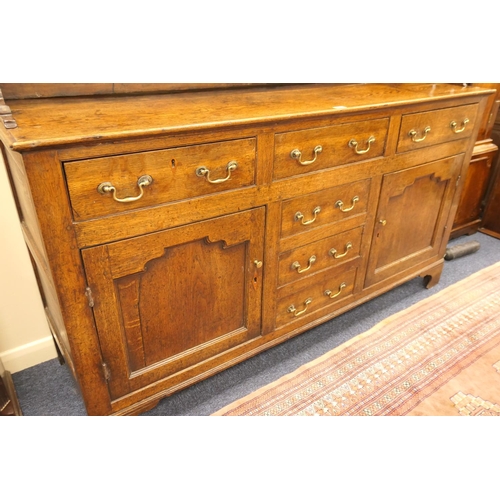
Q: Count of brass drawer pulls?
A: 12